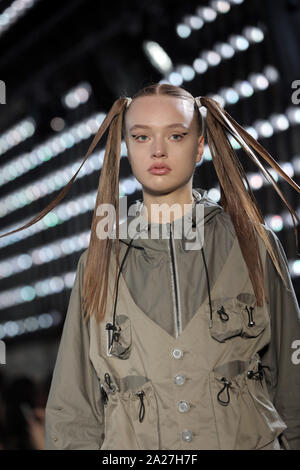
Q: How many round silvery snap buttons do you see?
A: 4